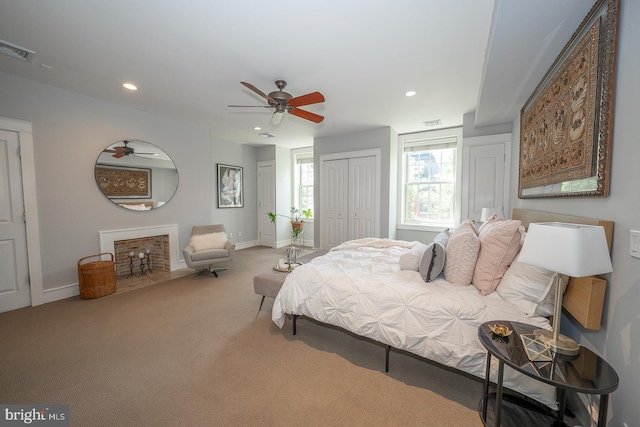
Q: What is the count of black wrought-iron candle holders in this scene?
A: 3